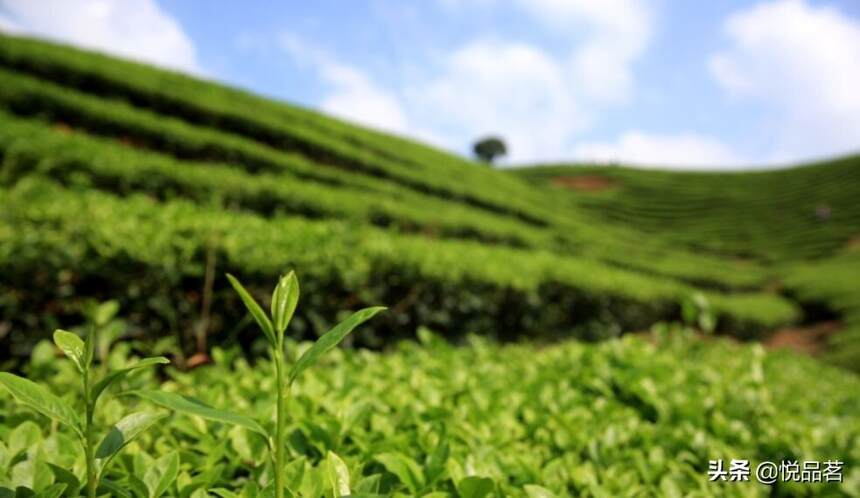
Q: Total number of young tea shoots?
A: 2